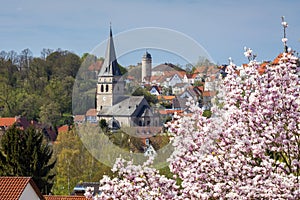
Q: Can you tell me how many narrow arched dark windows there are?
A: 2